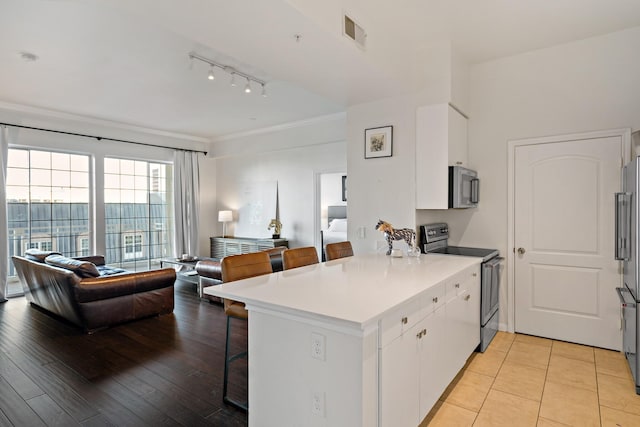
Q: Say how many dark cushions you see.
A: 2